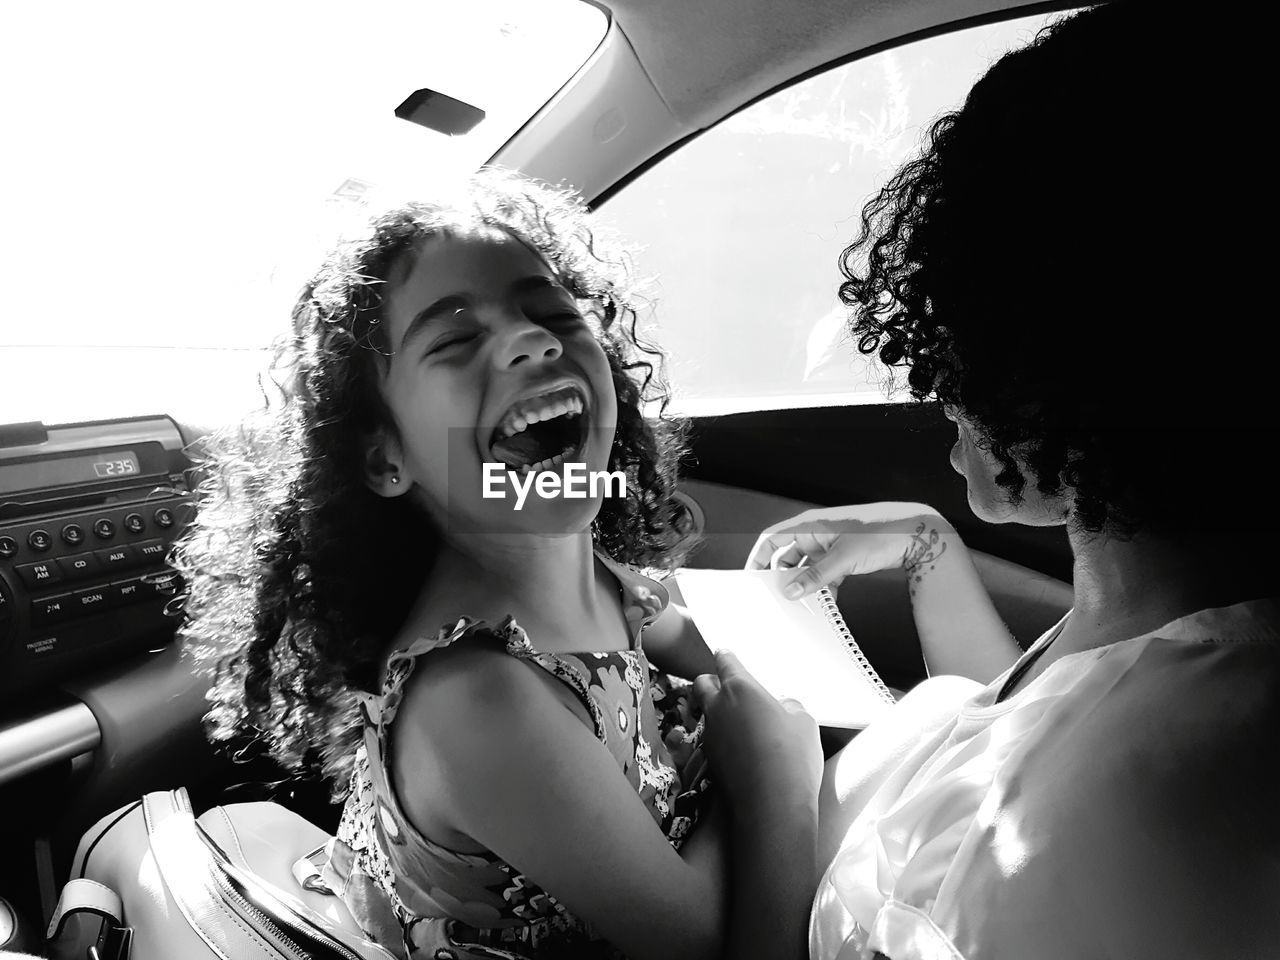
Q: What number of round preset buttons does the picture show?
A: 6